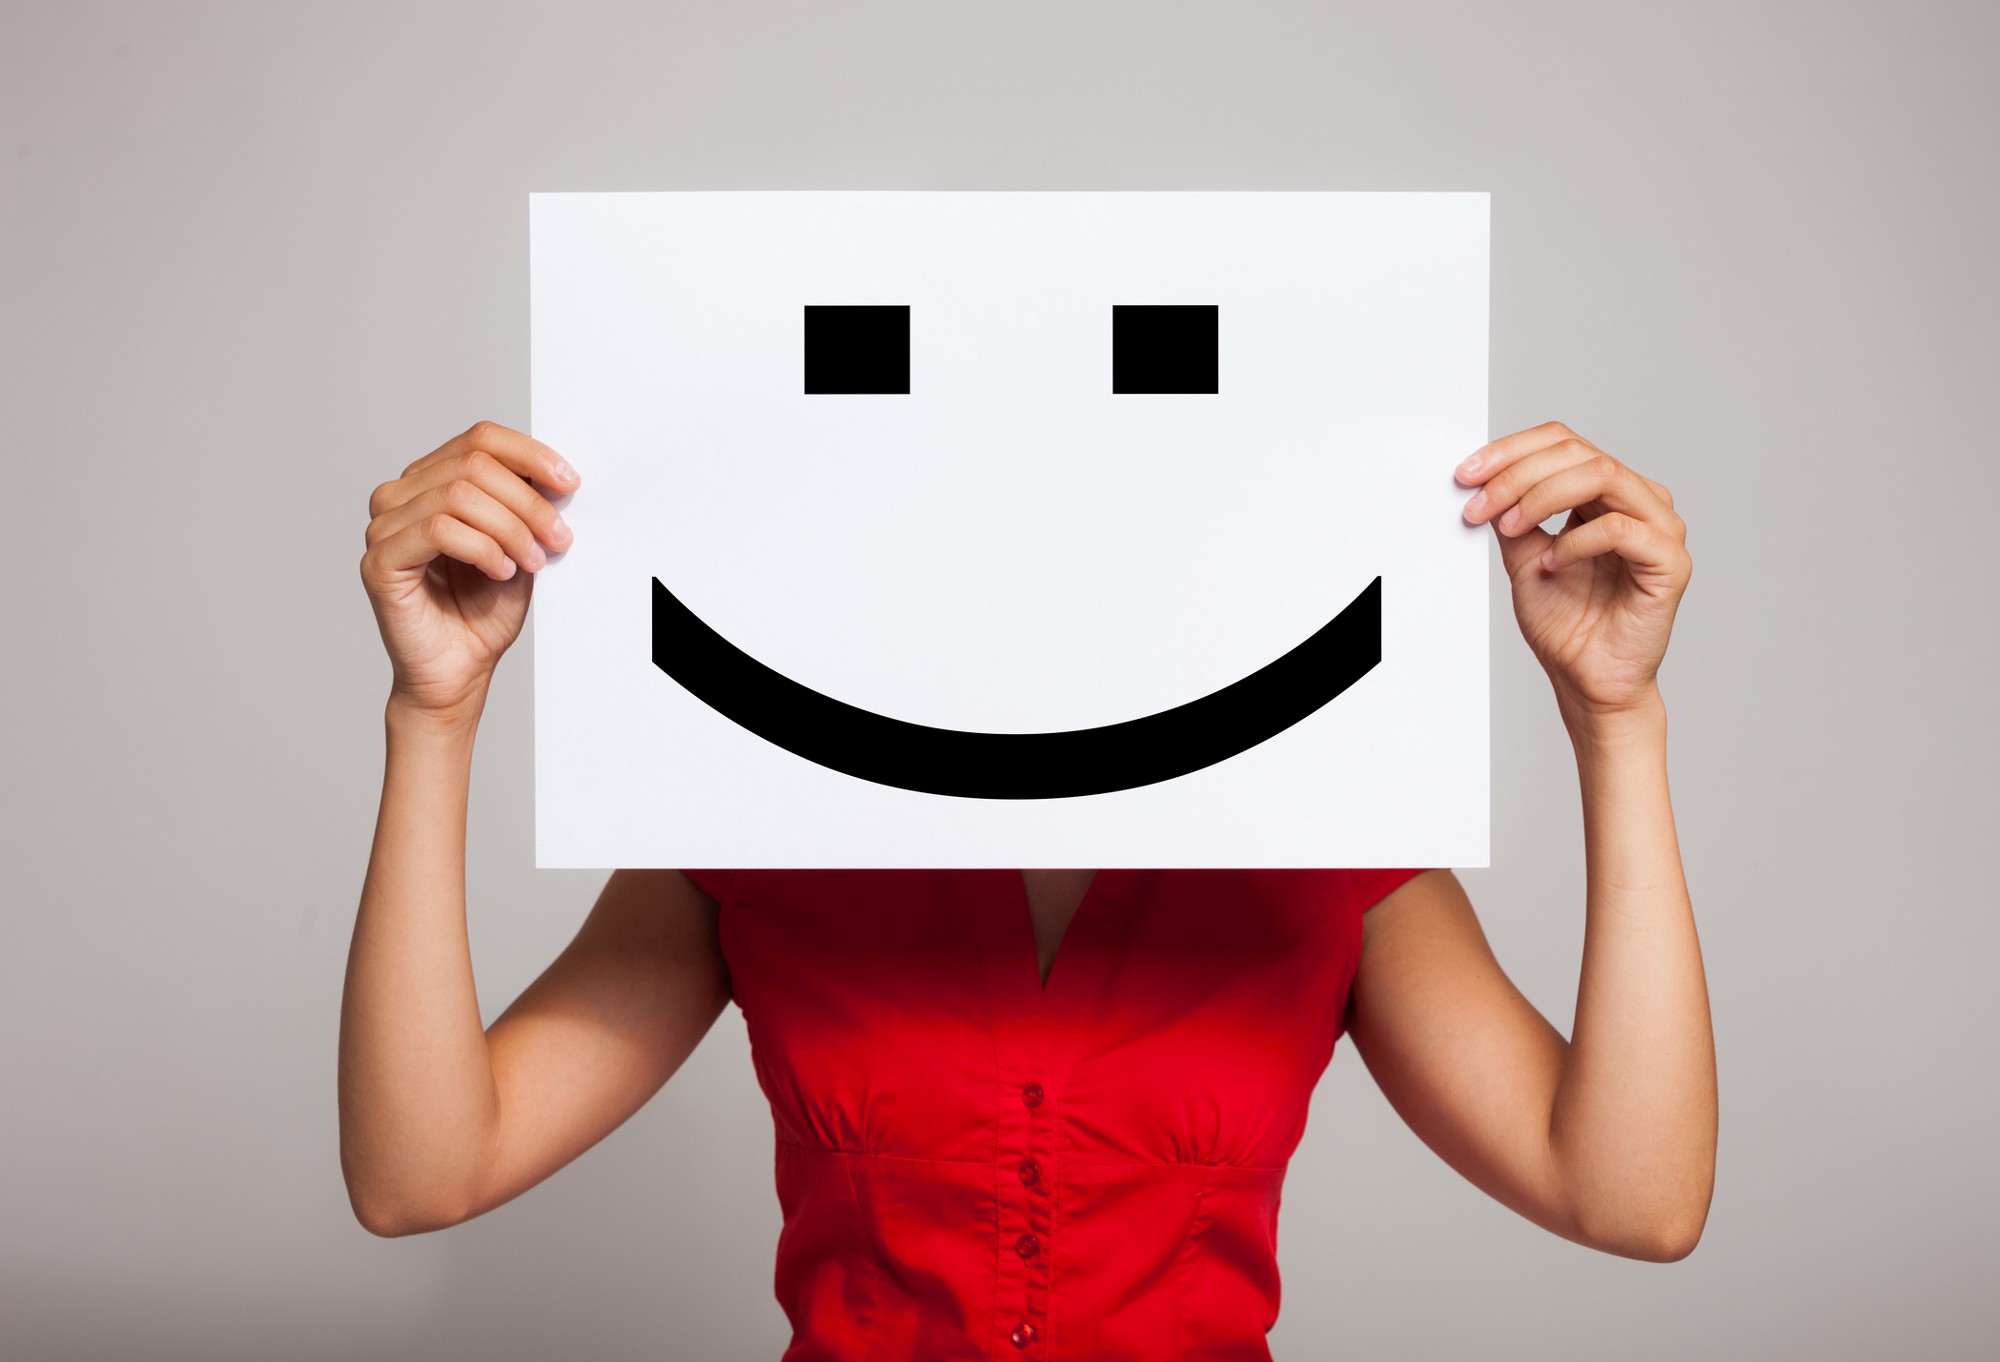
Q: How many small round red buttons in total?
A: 4